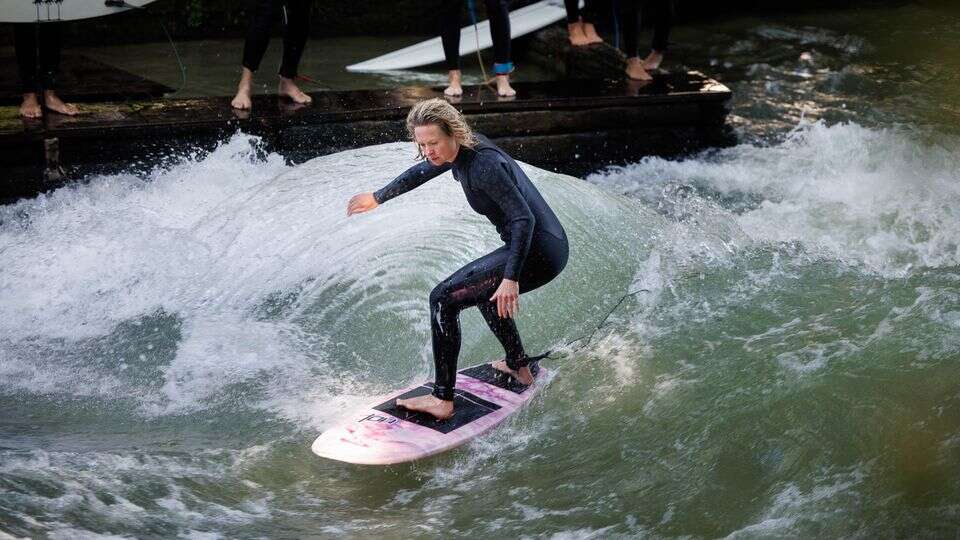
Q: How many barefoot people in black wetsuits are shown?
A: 6